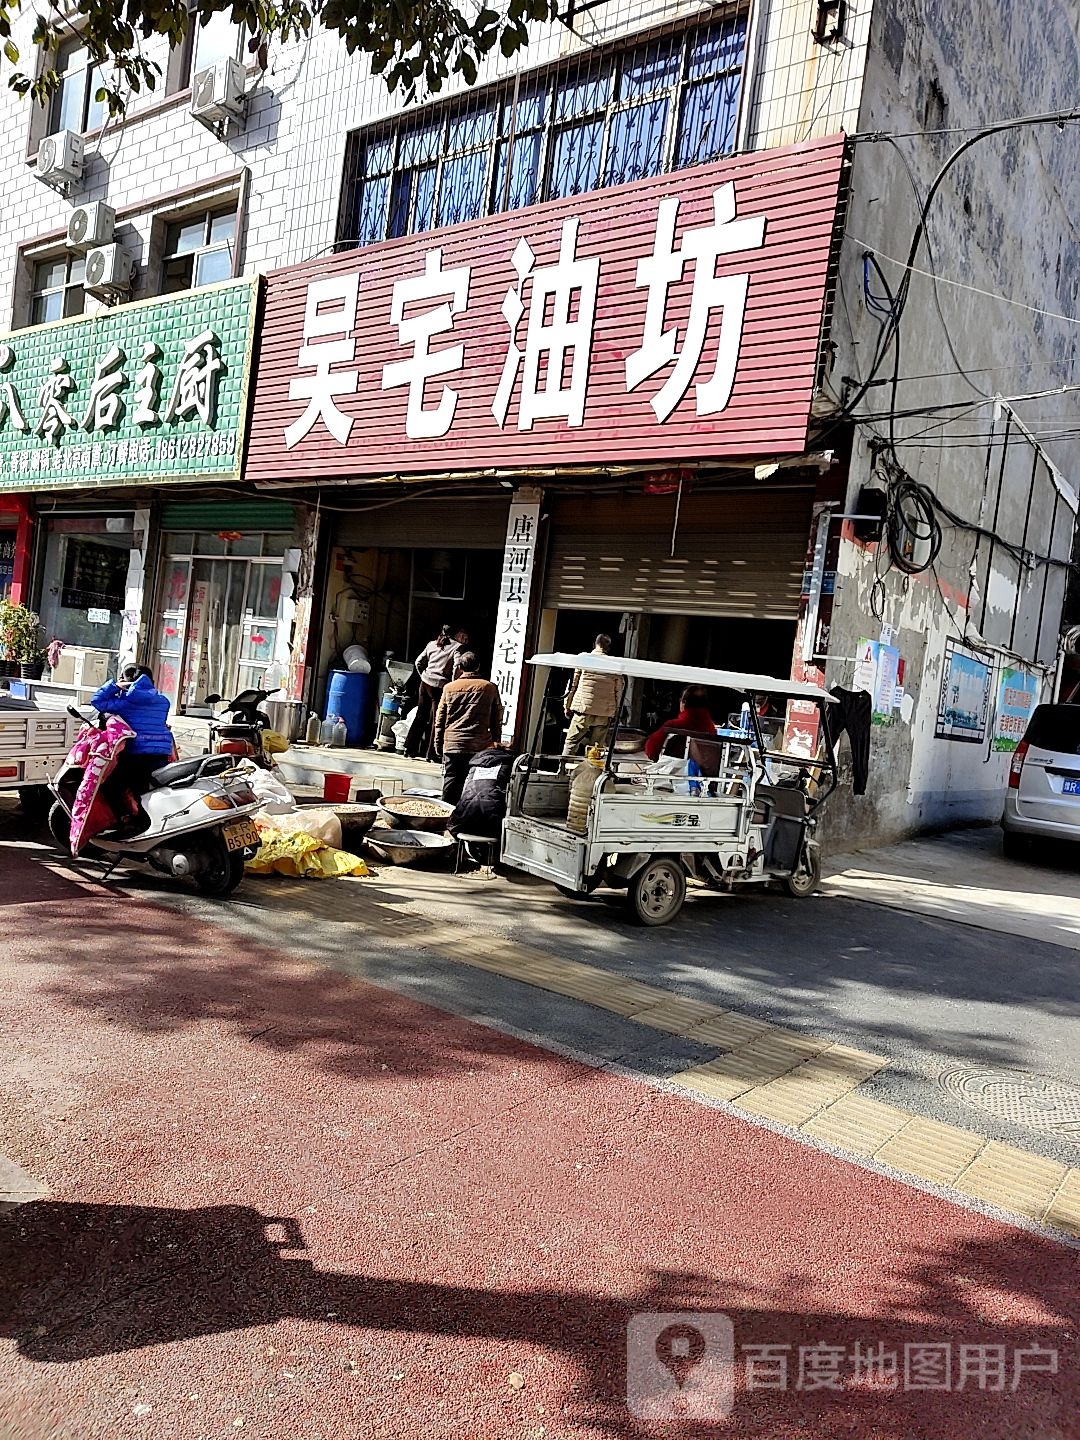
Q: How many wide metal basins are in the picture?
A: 3